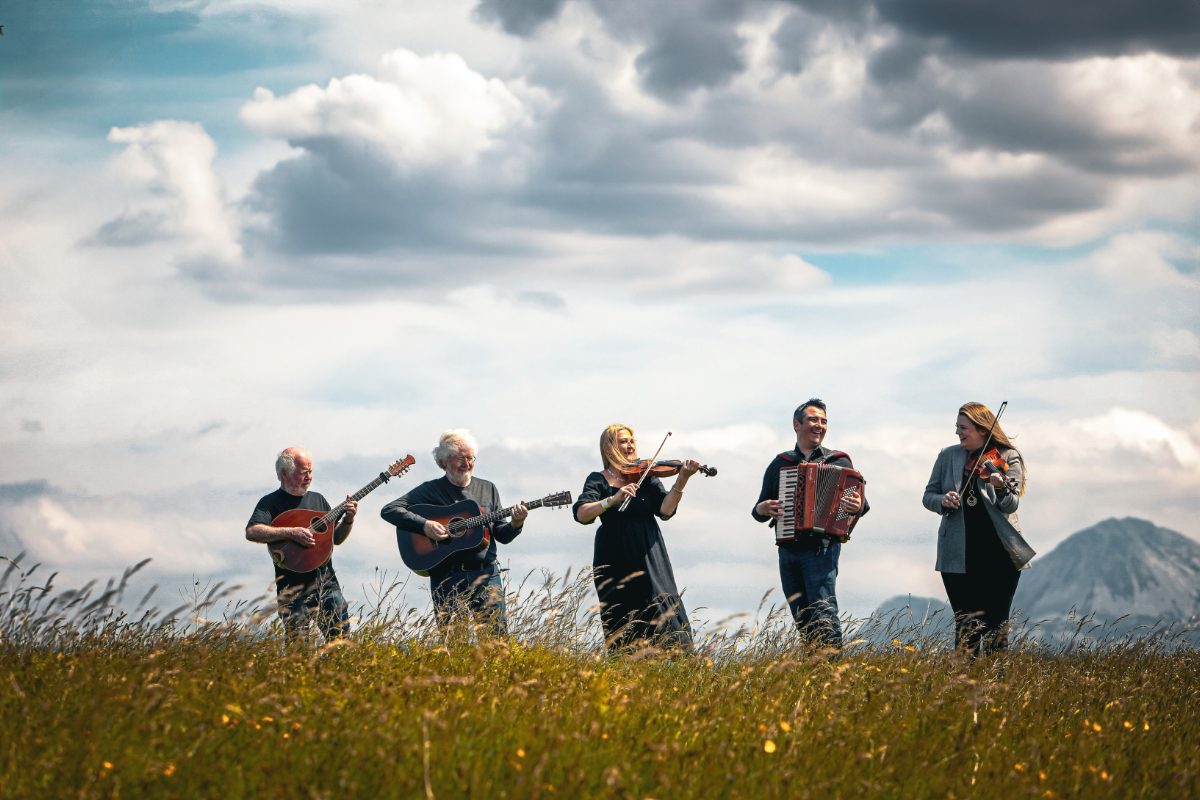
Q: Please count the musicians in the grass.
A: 5